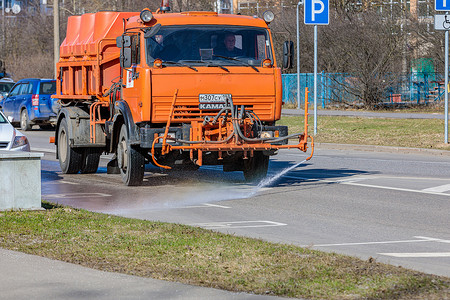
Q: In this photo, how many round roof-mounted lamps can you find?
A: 2